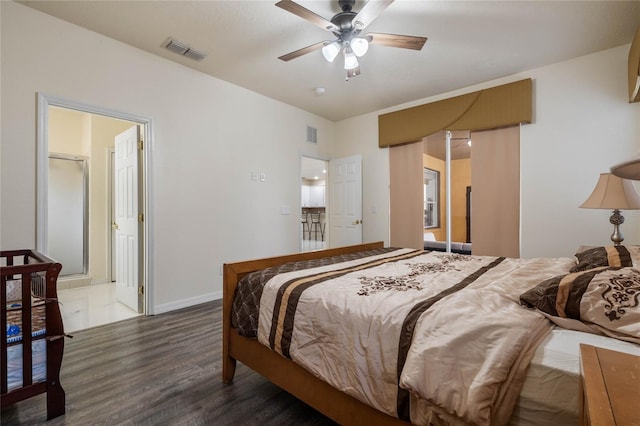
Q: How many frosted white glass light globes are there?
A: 3